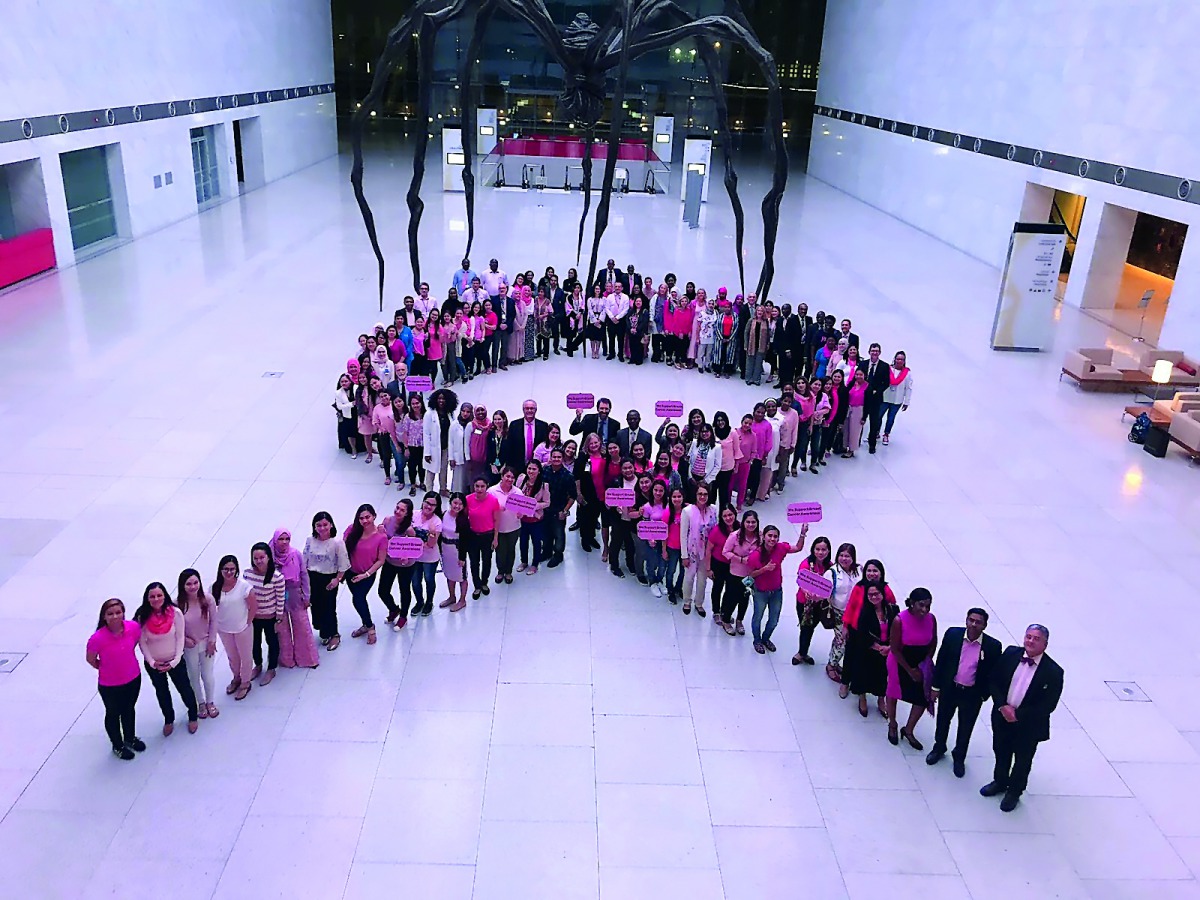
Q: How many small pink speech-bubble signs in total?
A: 9